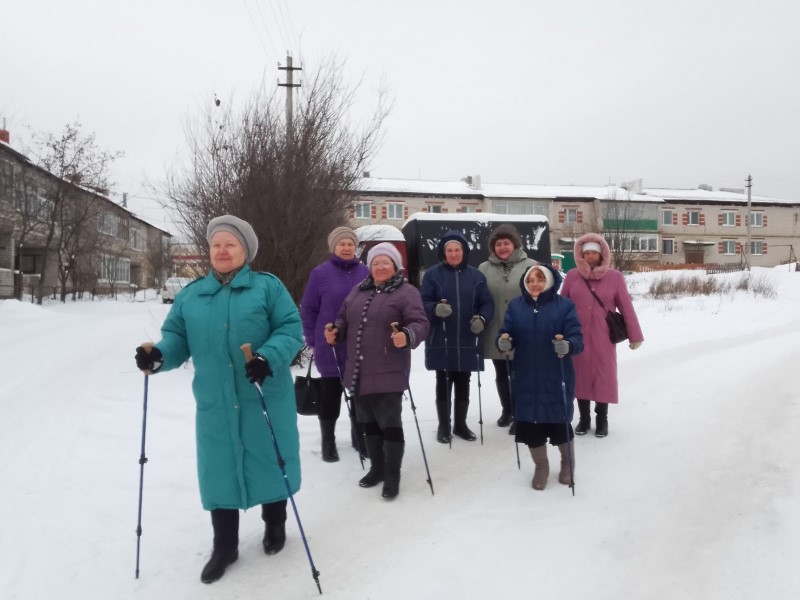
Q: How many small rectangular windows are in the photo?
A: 12